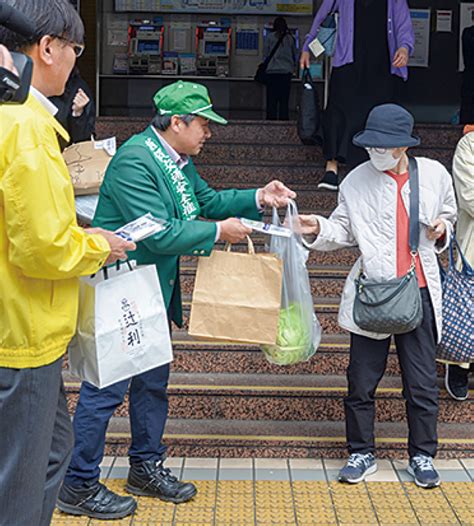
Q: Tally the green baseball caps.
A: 1